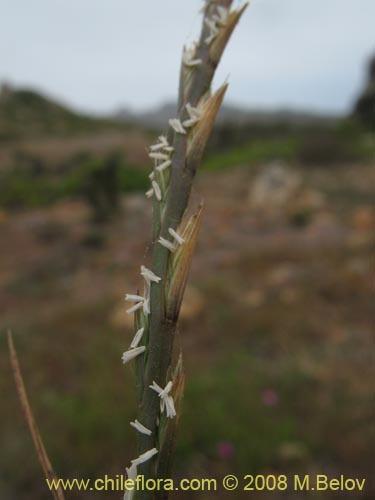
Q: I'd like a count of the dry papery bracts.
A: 4